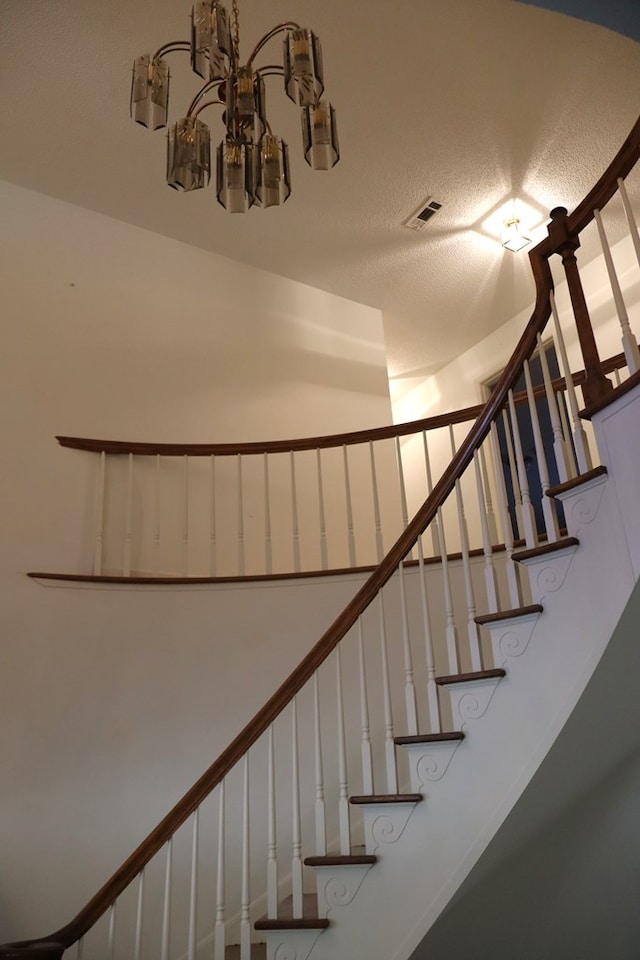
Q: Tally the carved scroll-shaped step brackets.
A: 8